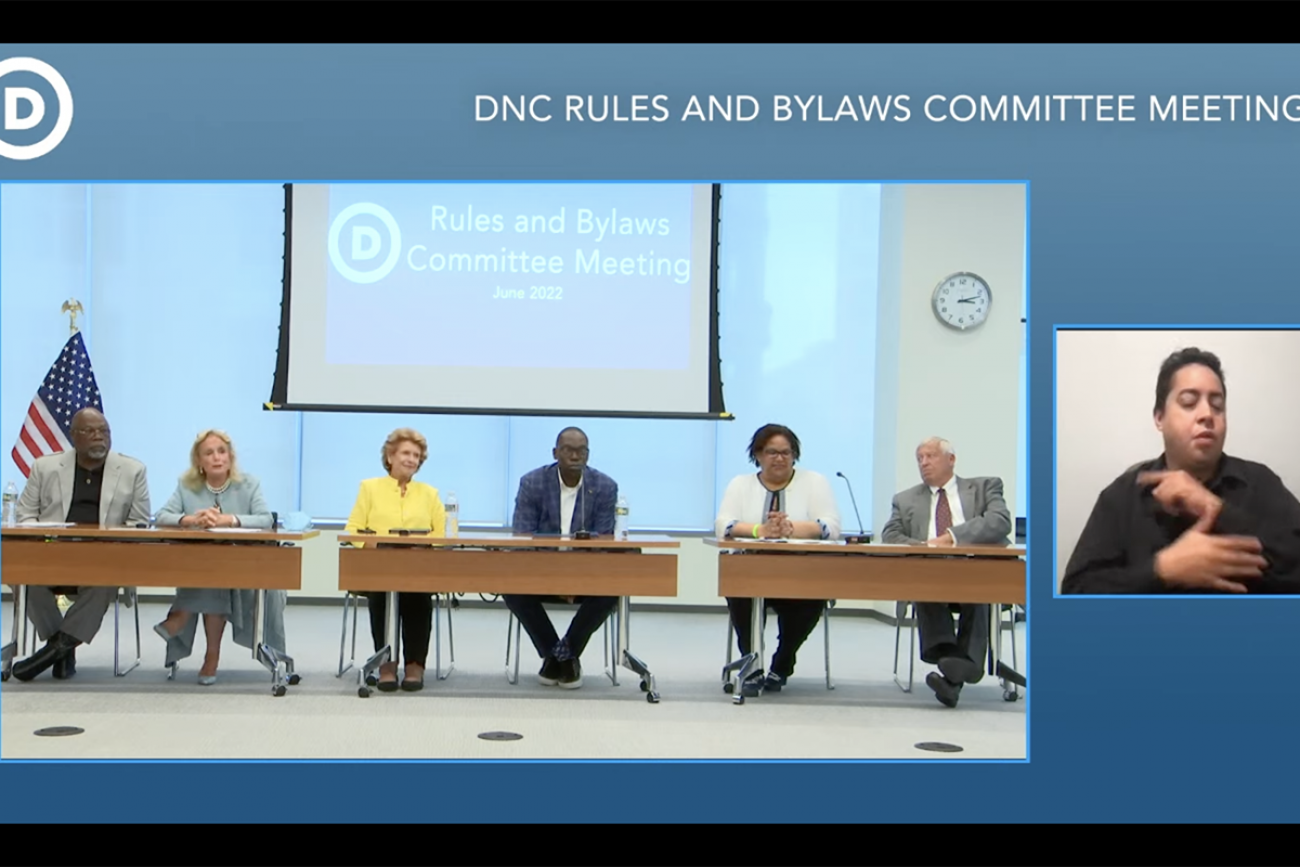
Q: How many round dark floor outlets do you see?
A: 3